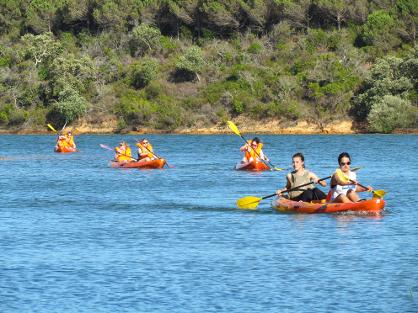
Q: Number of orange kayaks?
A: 4